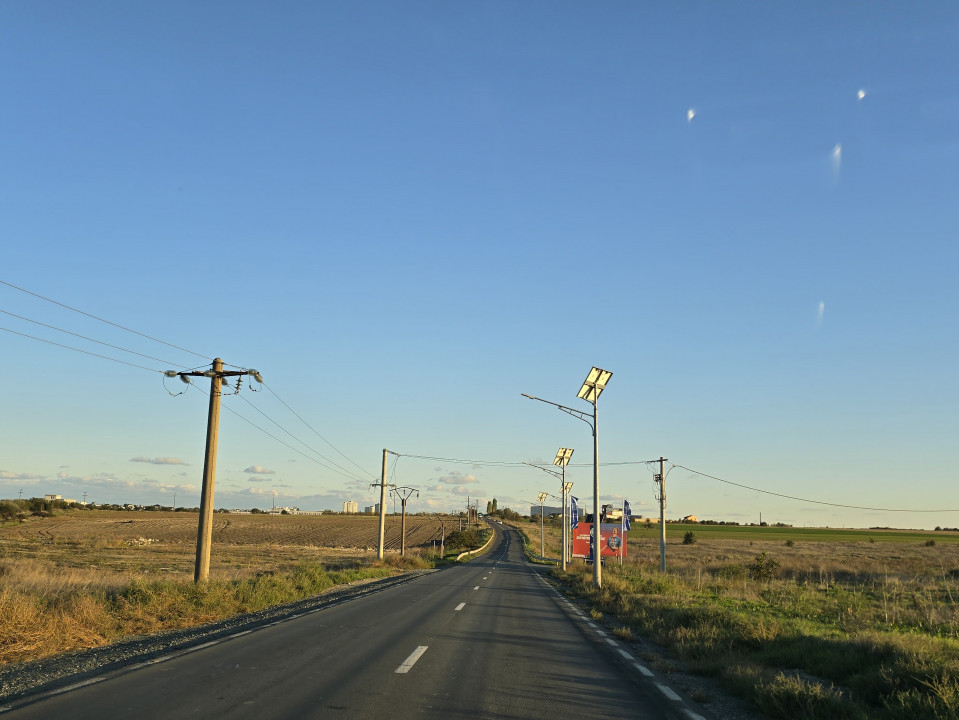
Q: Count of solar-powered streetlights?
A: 4